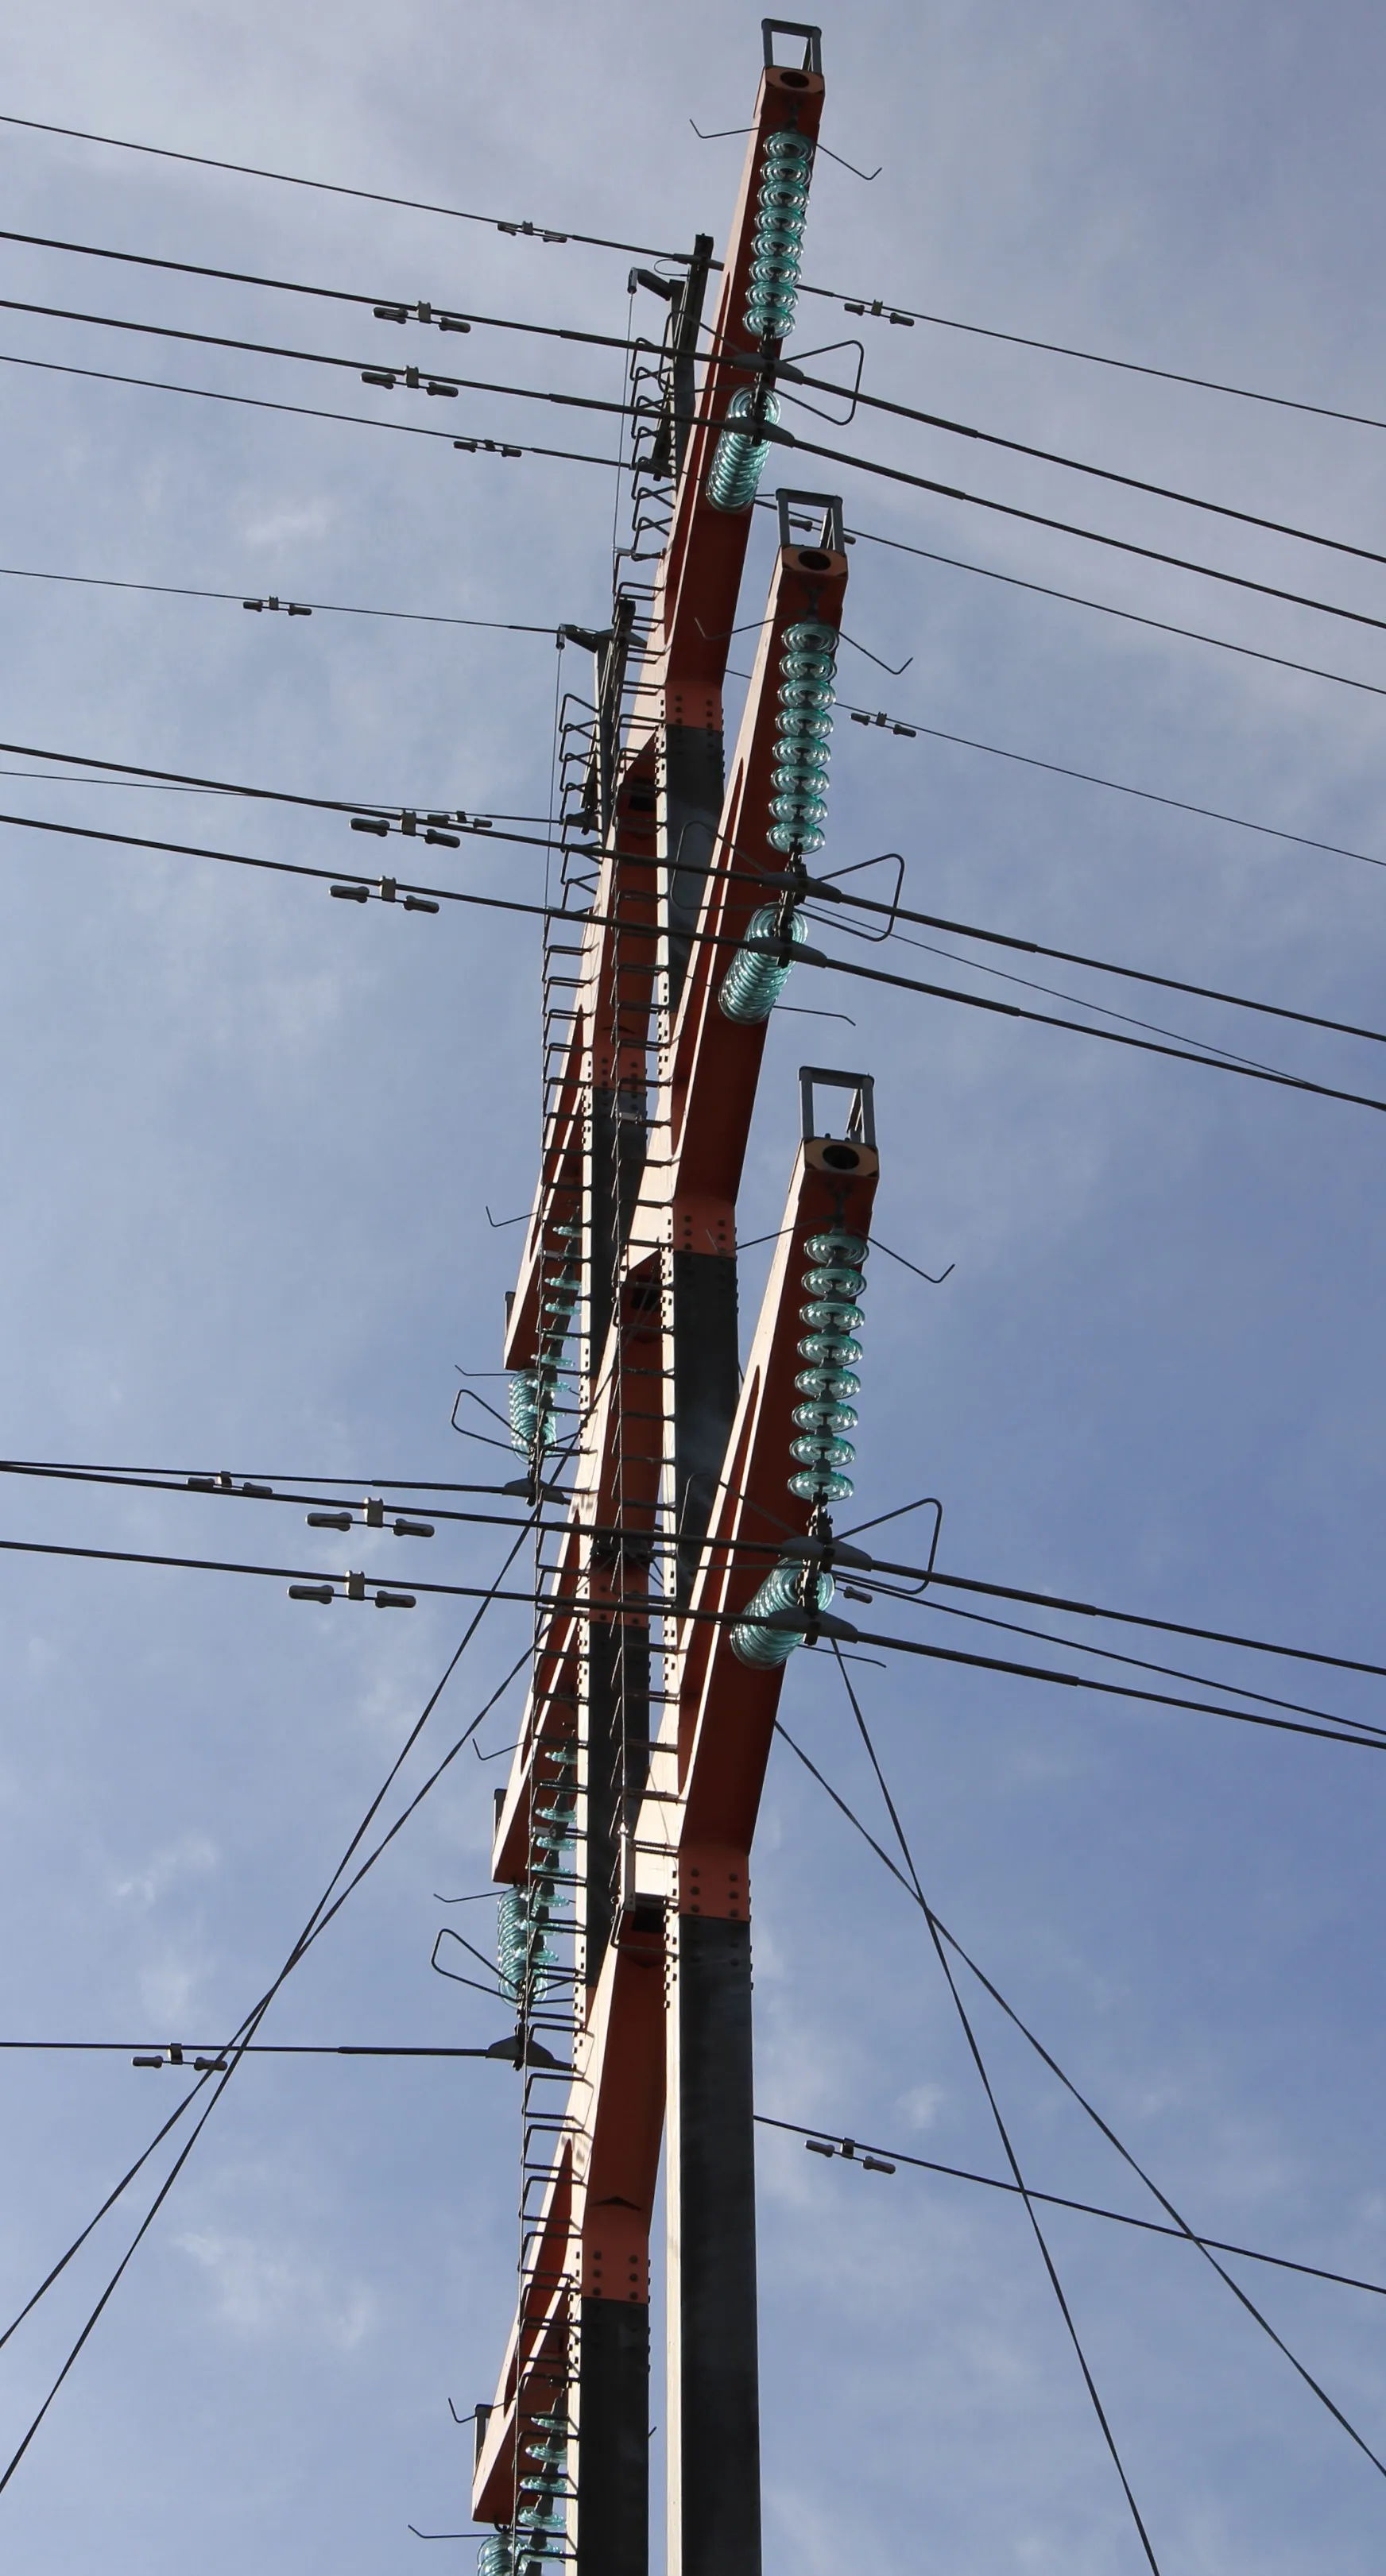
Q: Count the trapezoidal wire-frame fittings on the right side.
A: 3